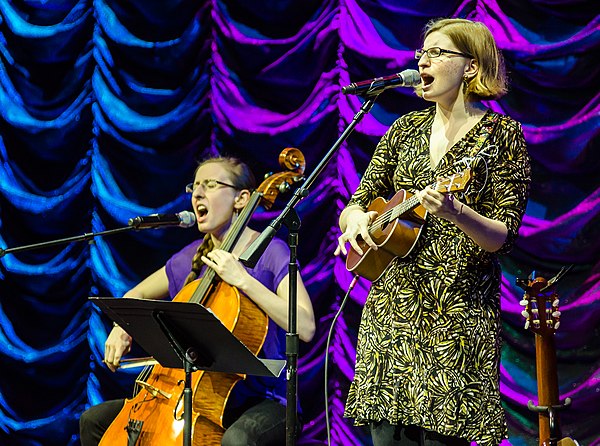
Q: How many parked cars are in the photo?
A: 0